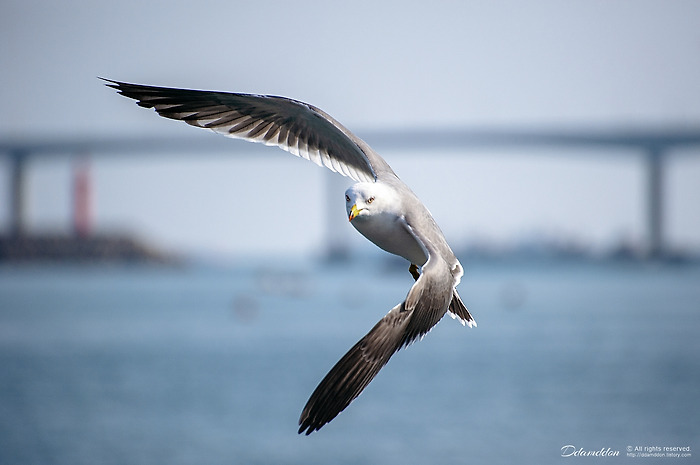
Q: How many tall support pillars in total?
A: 3